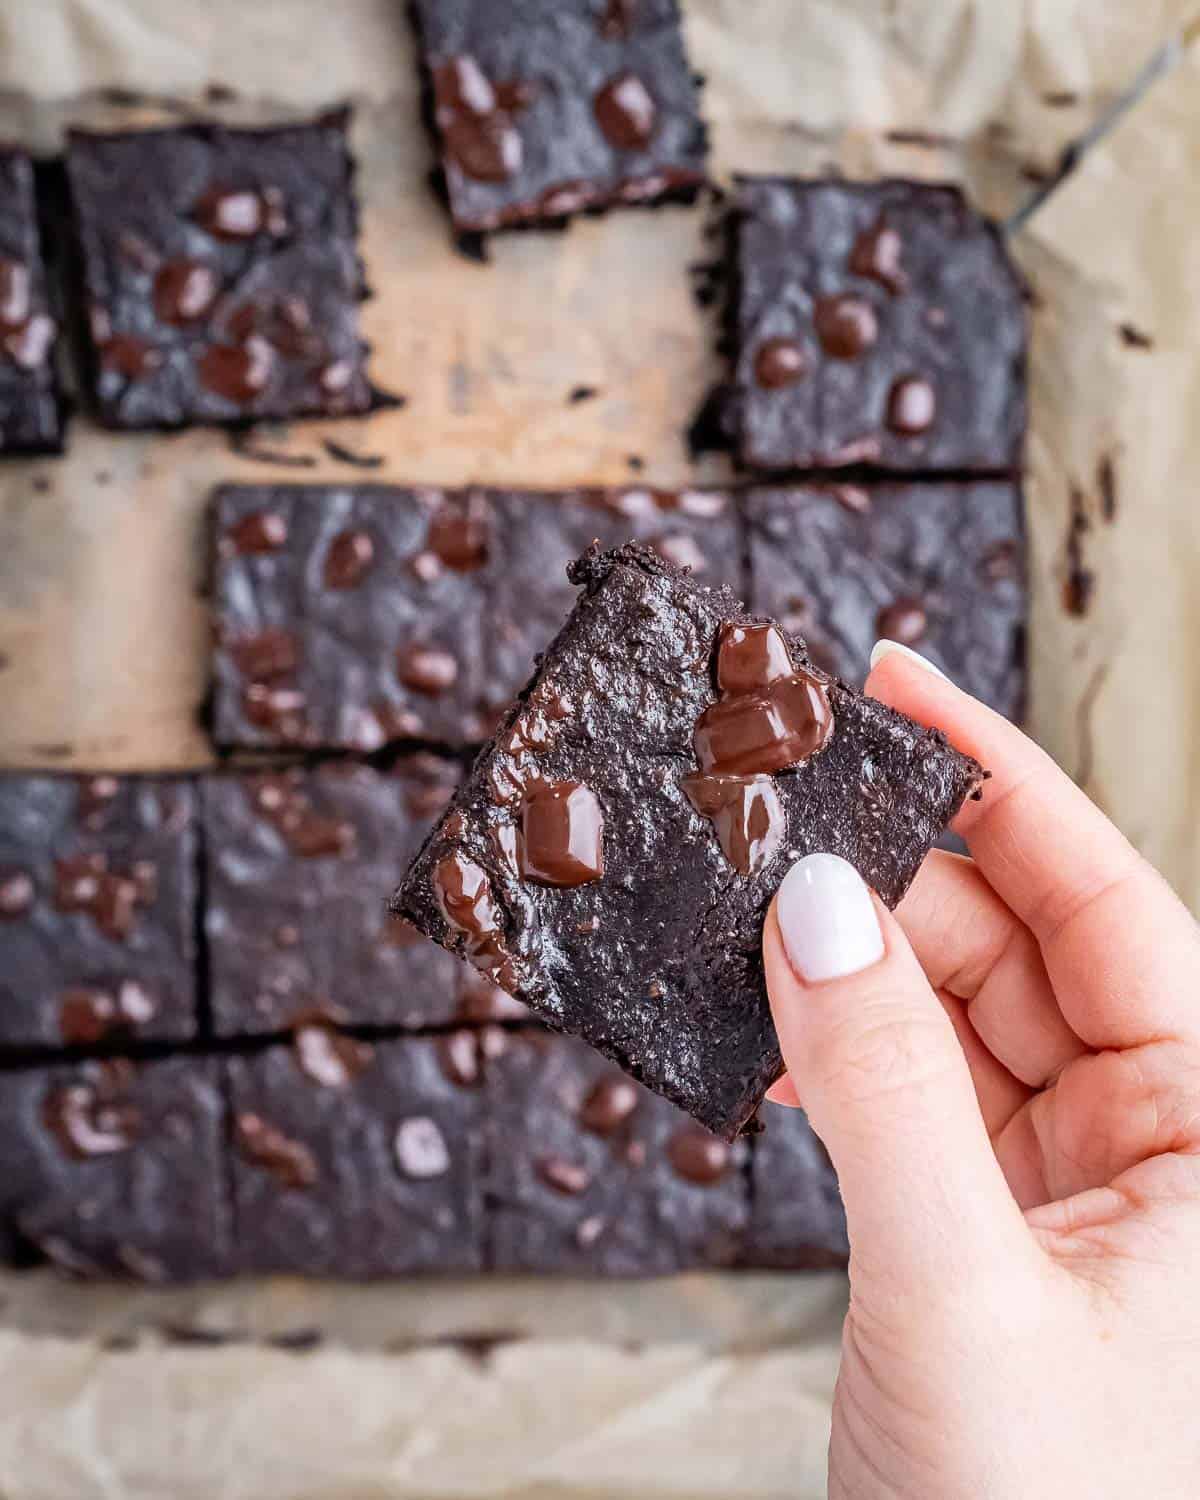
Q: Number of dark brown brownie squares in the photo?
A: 15